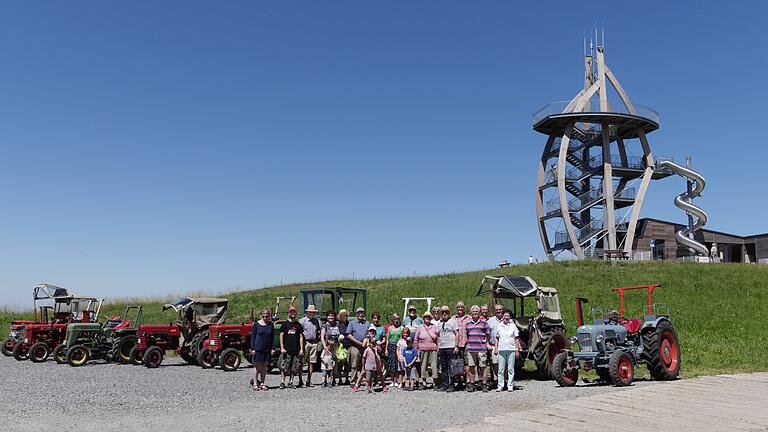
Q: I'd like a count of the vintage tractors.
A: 9